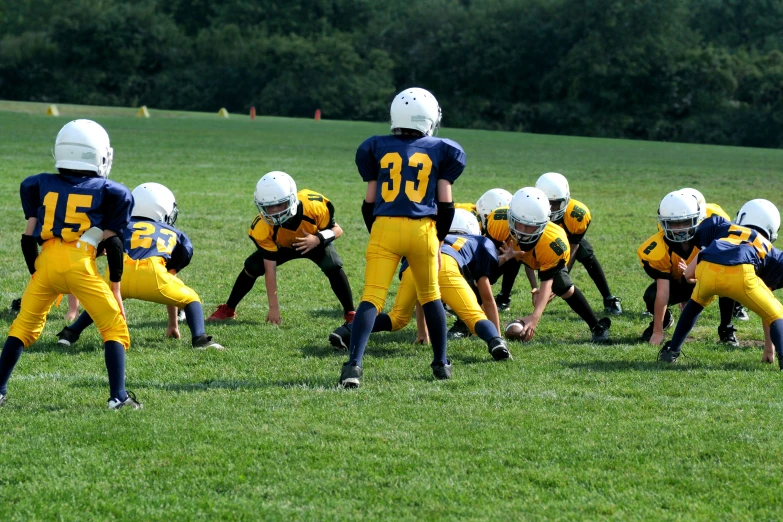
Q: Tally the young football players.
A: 11